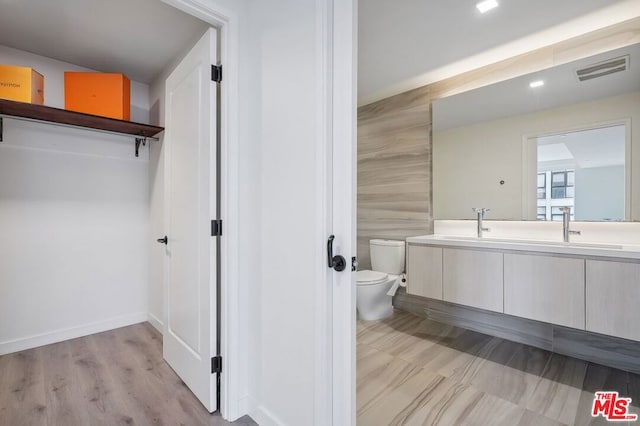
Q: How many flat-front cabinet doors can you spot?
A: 4